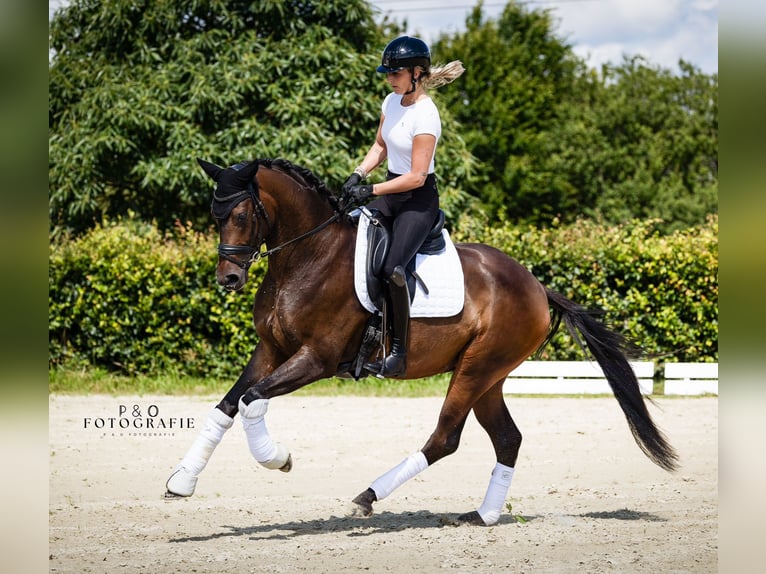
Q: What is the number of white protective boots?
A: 4